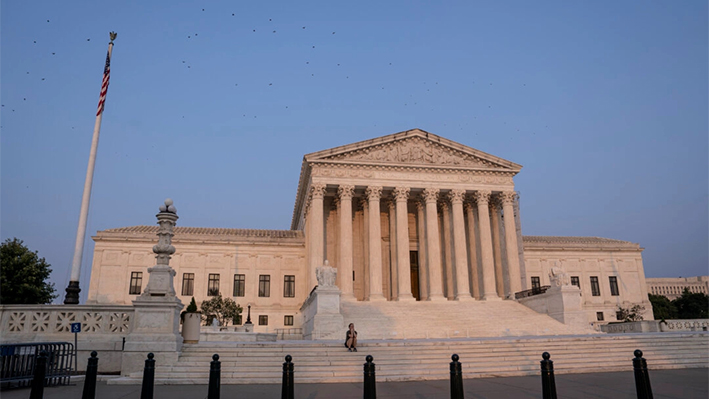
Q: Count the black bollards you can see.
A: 9